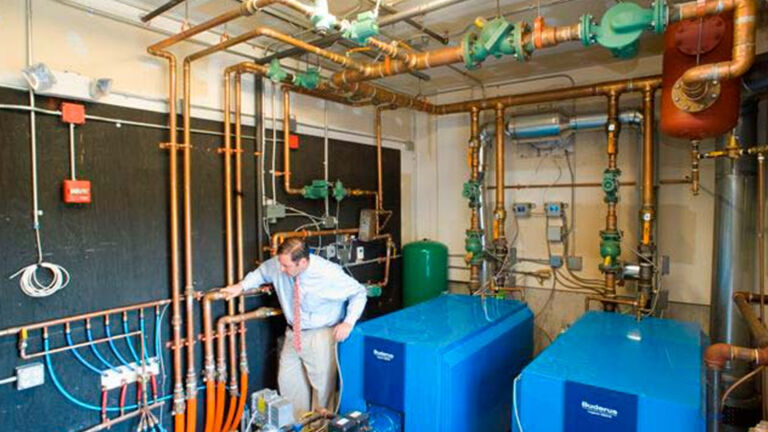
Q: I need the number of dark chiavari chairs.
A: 0